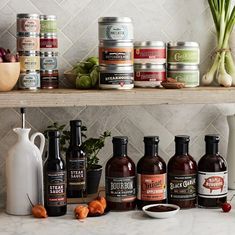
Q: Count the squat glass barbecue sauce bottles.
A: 4